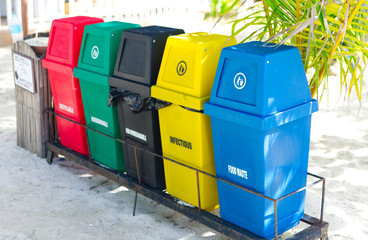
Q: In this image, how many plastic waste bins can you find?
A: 5